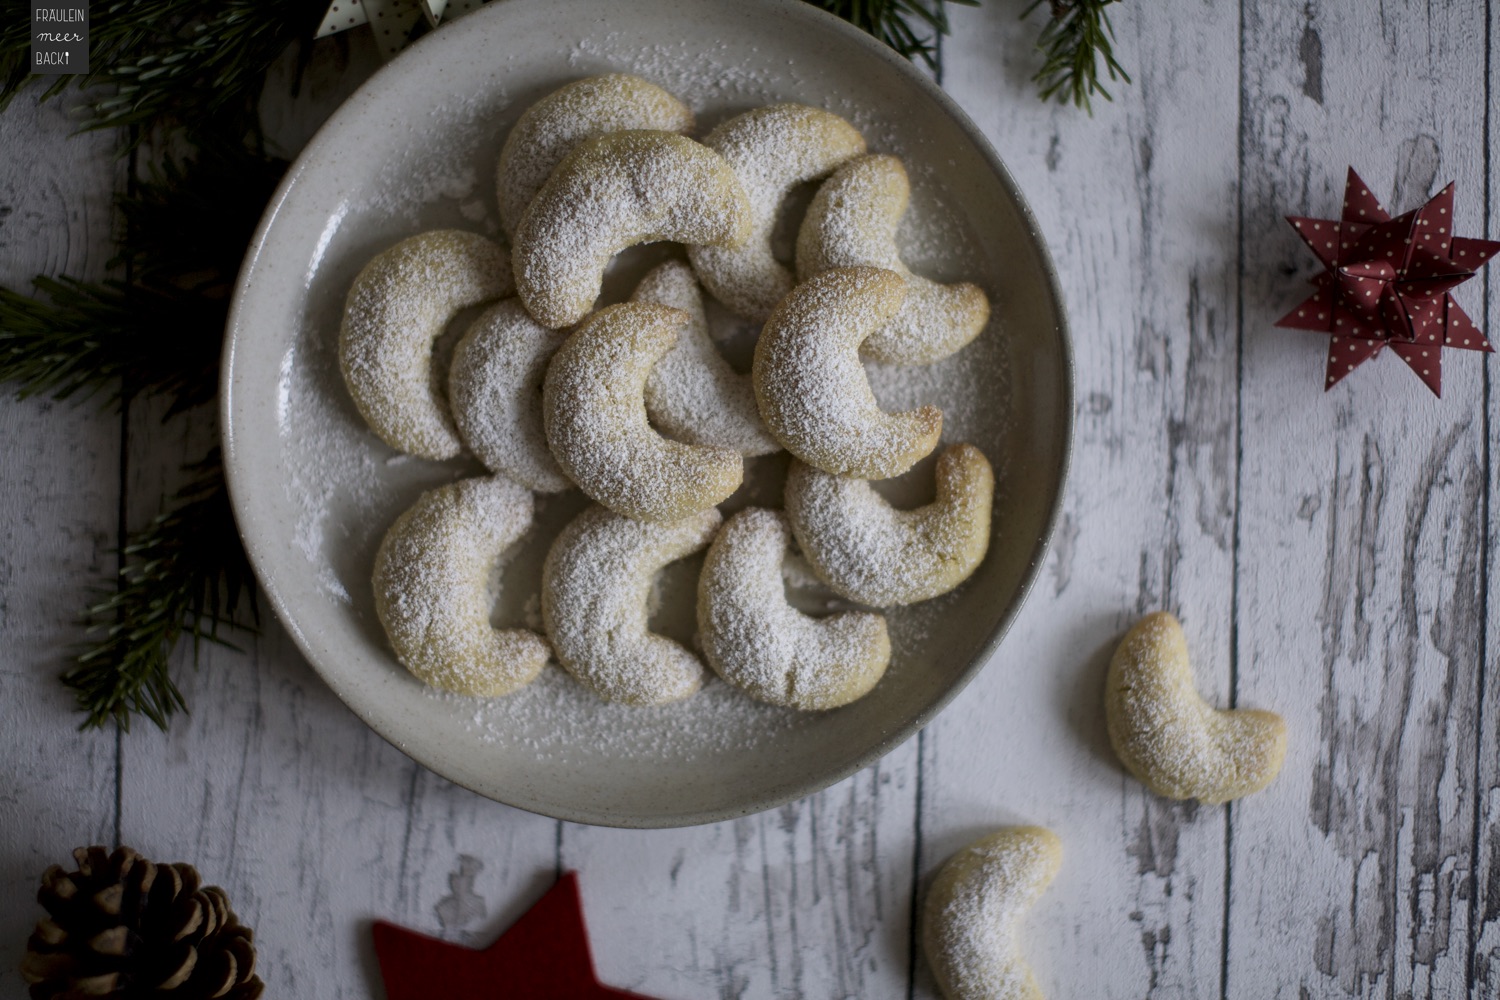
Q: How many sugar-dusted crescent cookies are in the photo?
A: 15